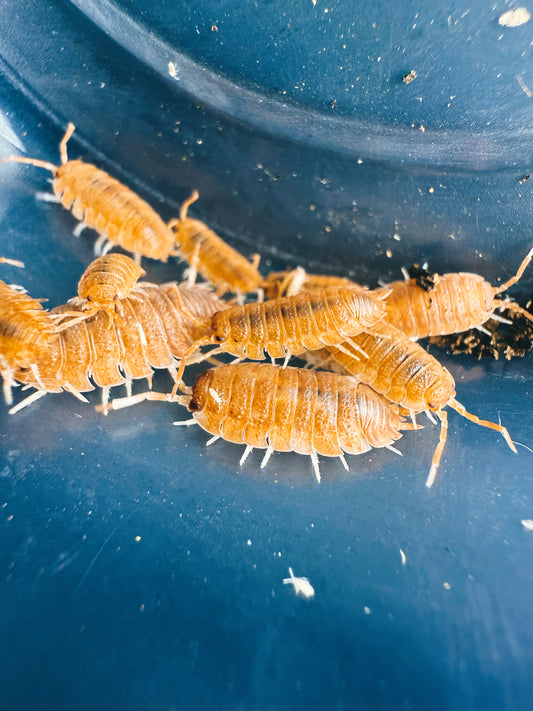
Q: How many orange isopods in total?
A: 10